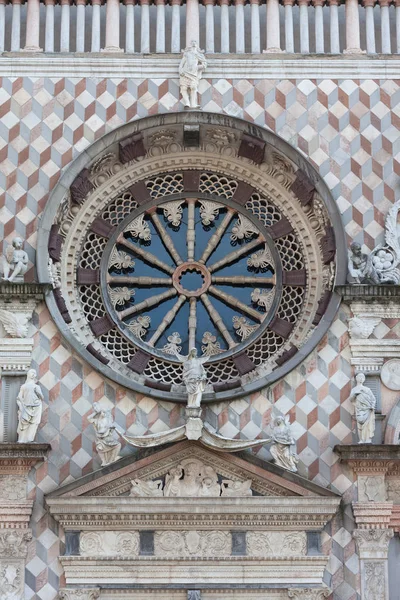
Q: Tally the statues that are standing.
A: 4